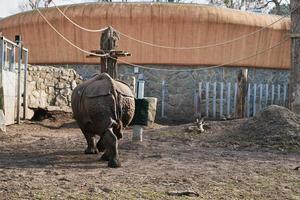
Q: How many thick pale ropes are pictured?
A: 2